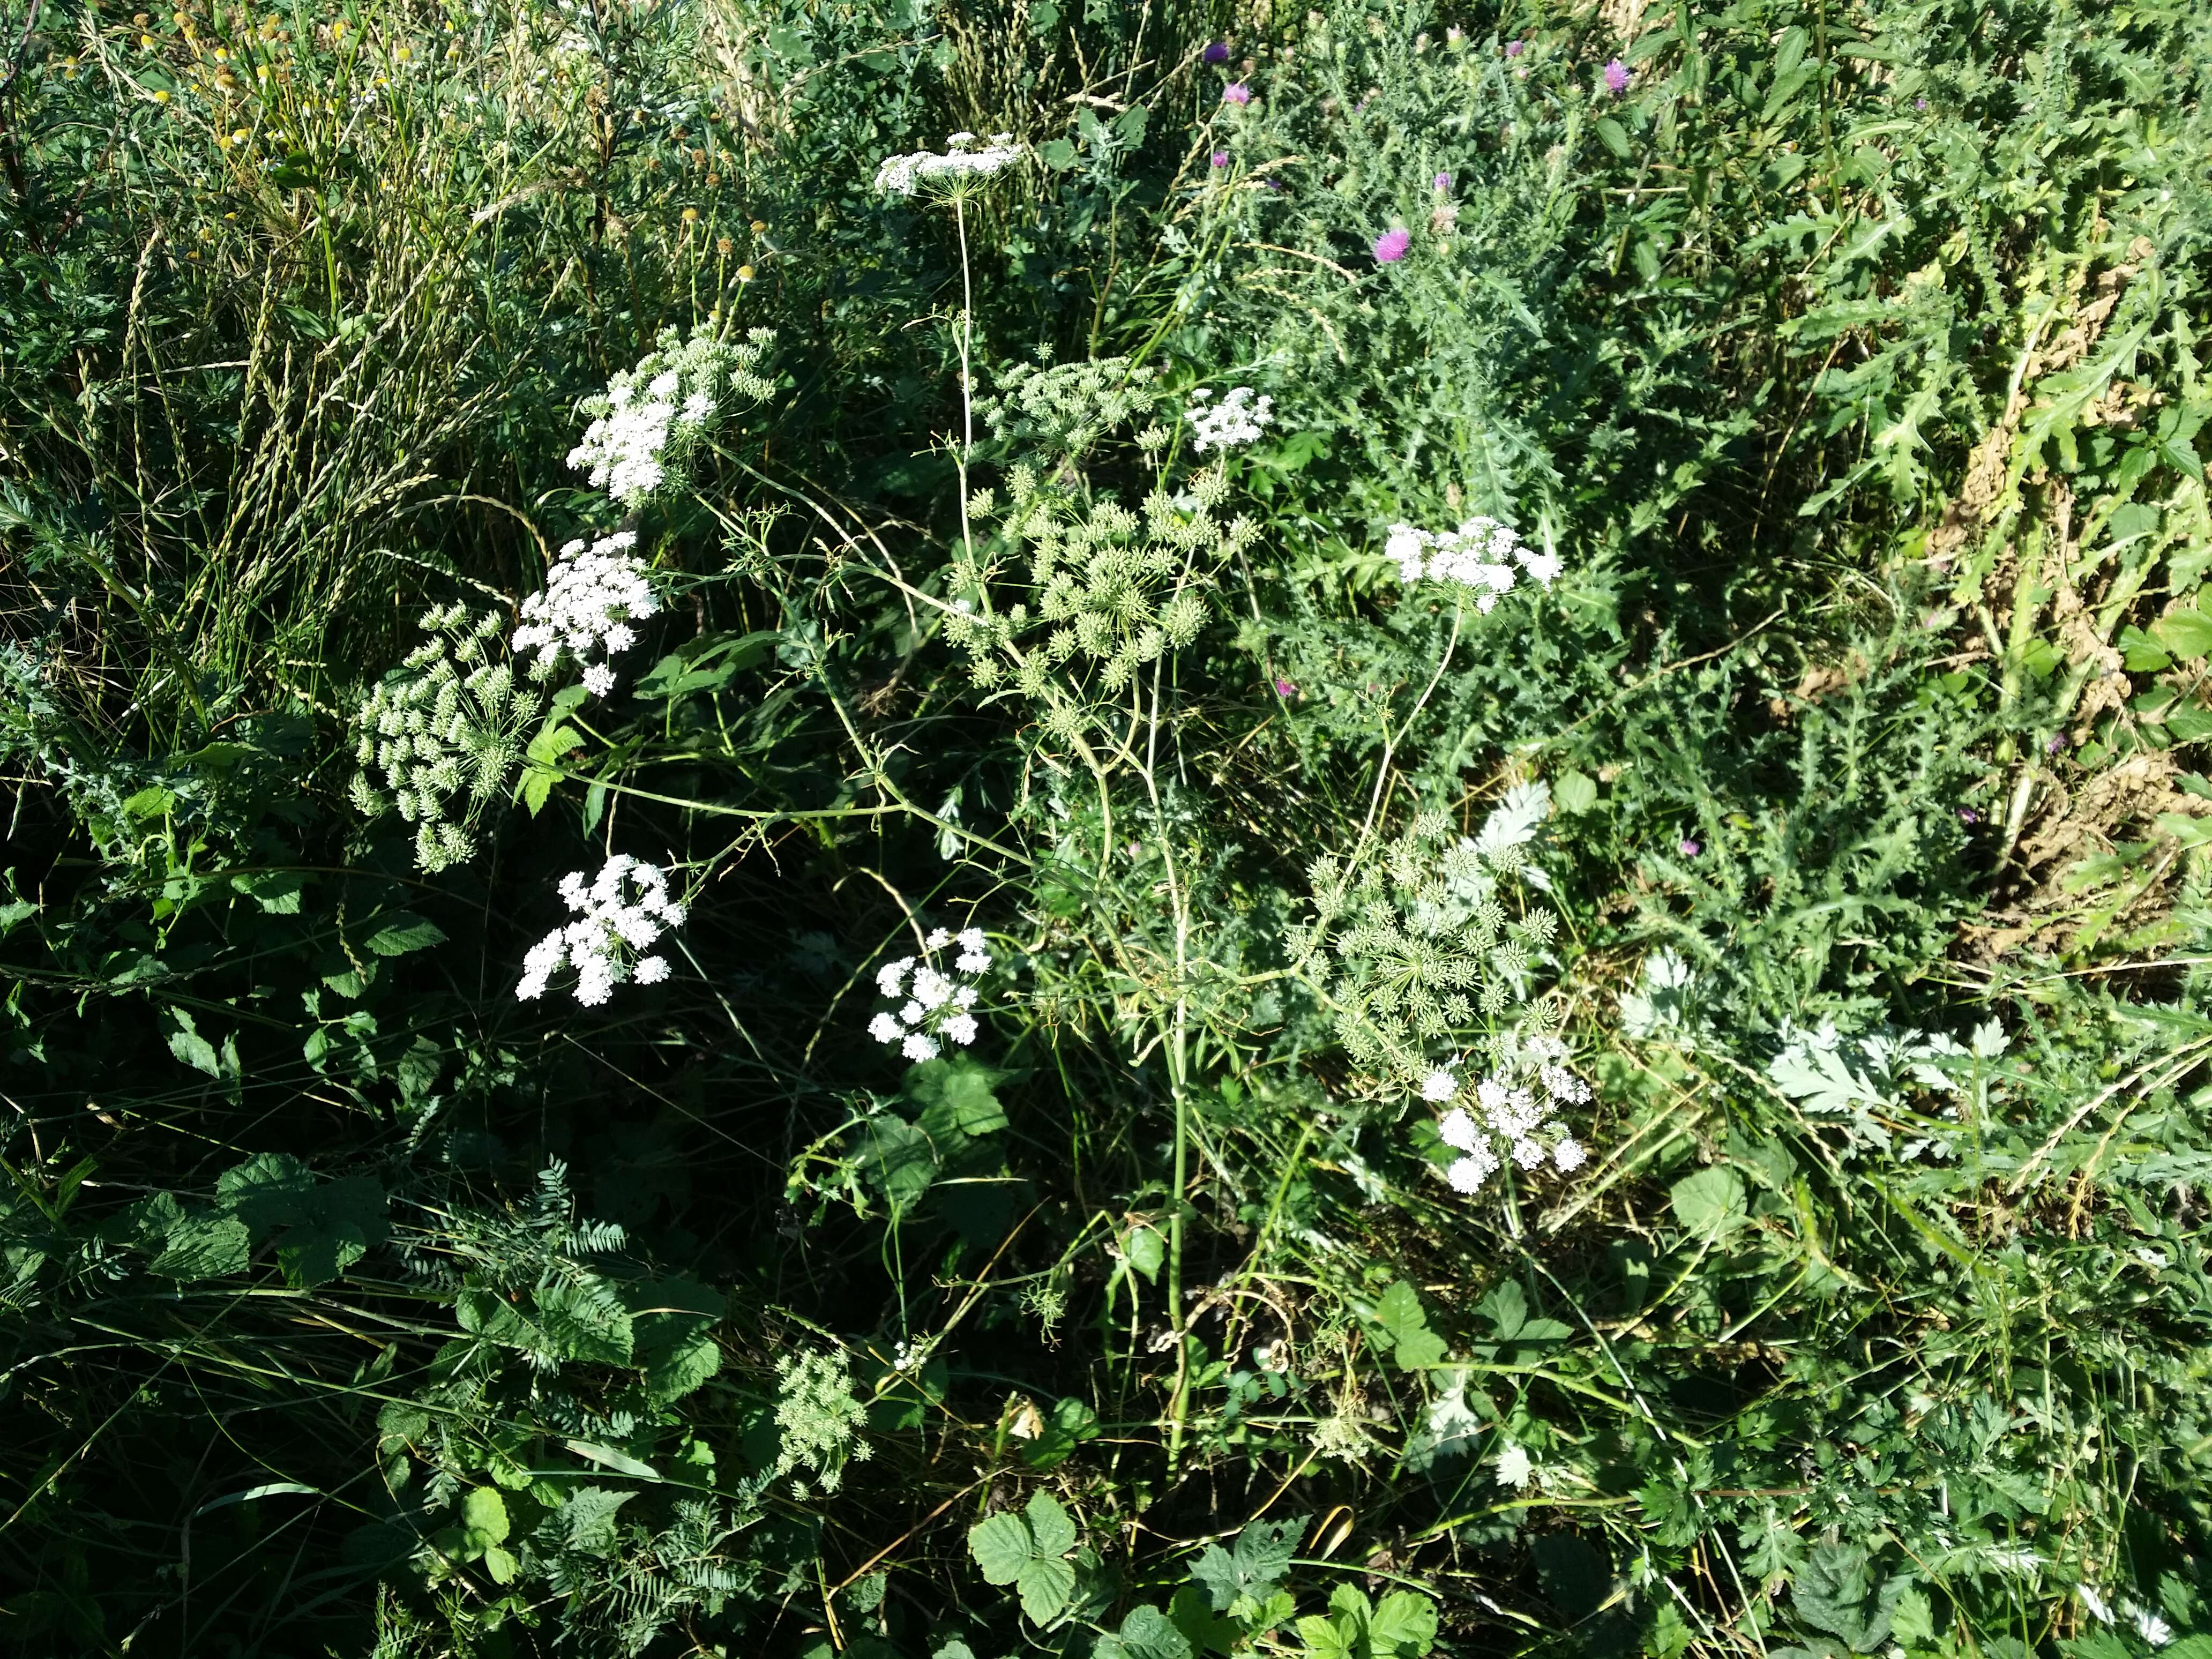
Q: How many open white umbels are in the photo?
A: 8